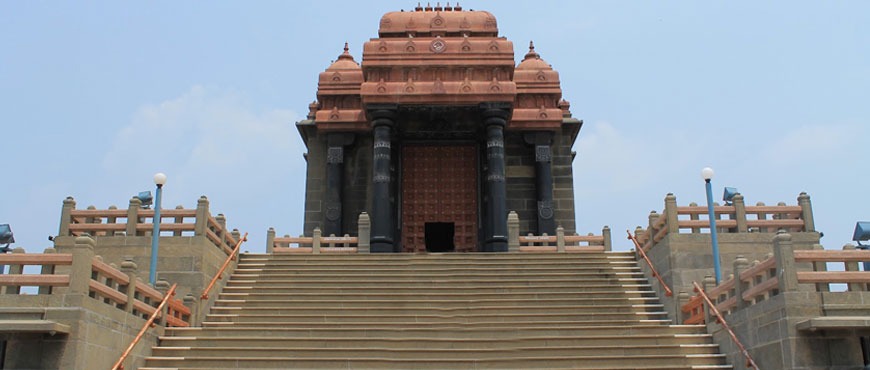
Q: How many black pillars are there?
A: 4